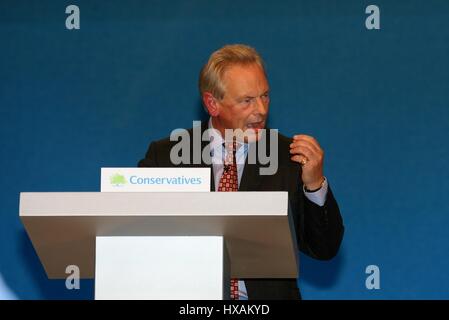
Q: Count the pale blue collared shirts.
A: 1